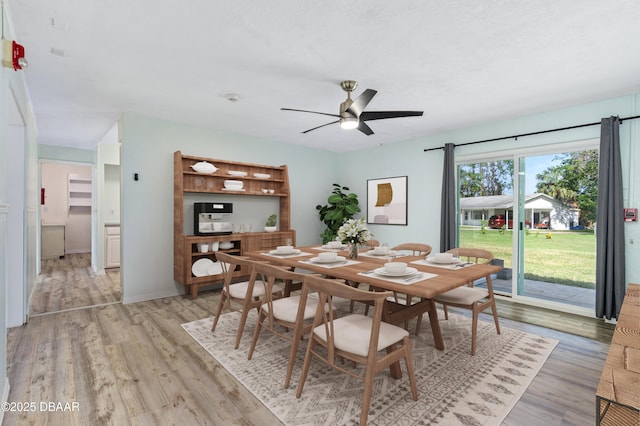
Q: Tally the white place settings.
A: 6